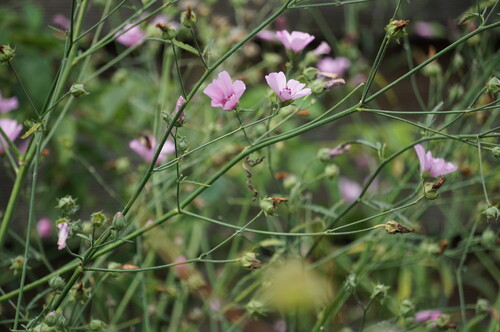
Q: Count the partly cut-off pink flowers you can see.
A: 2